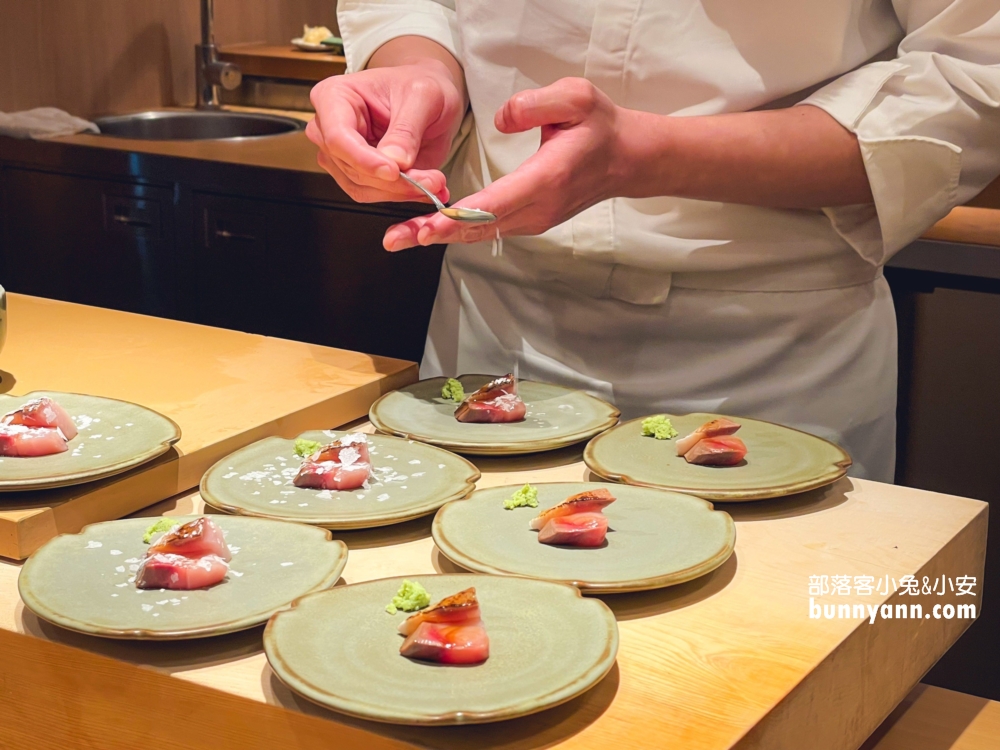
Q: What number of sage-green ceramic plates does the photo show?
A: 7